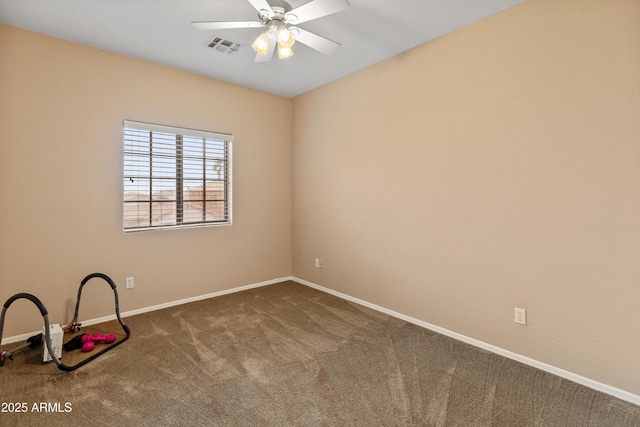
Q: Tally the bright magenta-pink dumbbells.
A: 2